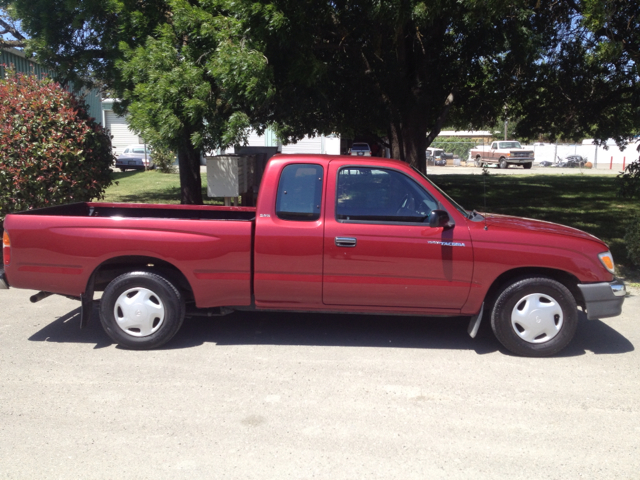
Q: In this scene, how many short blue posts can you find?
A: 0